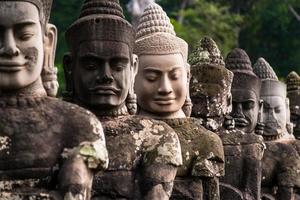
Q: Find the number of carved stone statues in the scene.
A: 7